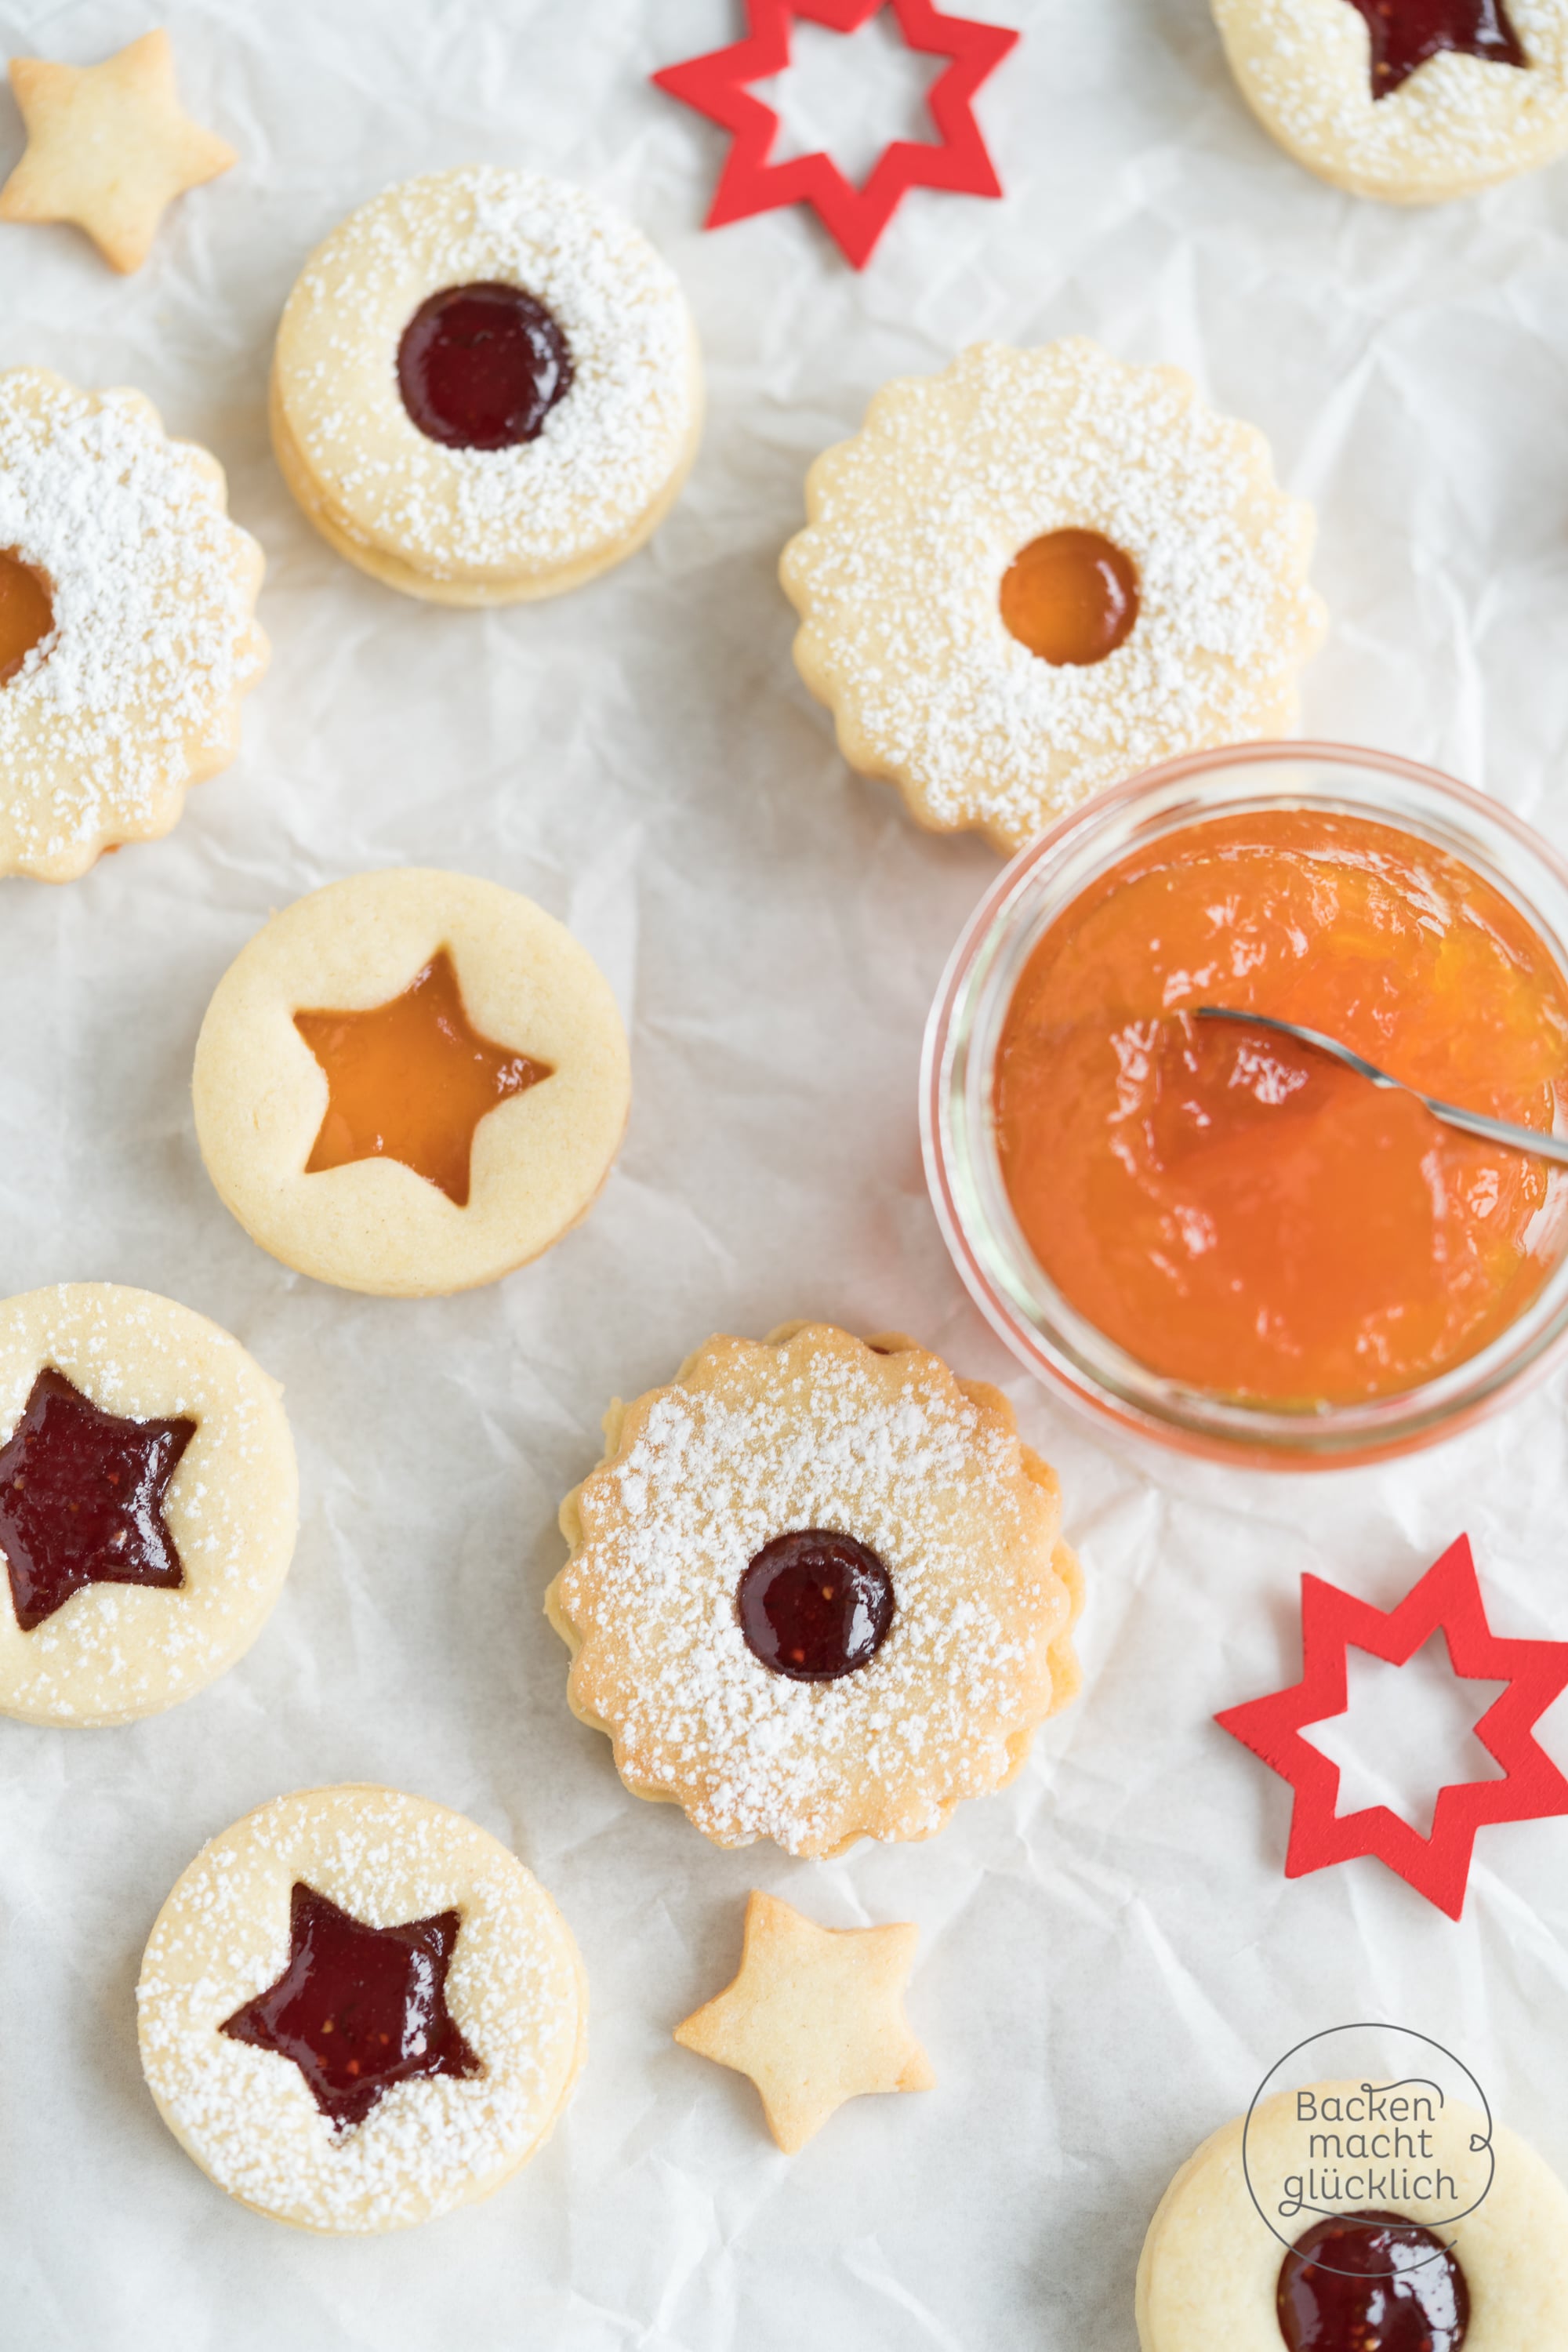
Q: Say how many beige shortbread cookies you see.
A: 11